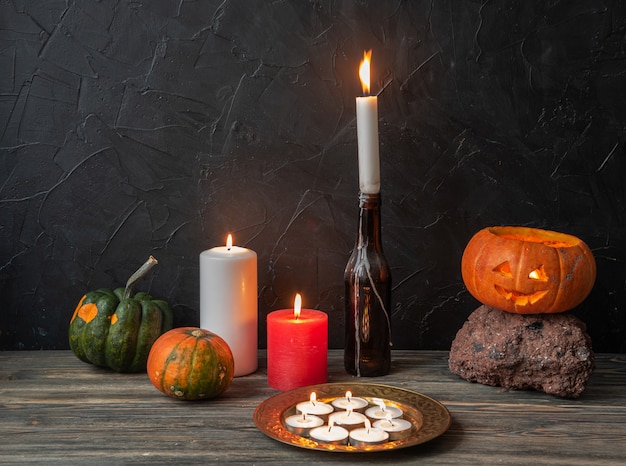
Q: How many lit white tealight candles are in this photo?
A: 8